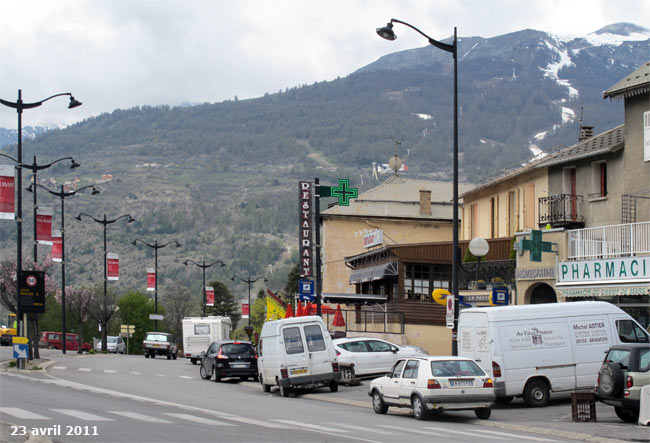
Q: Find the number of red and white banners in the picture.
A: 7